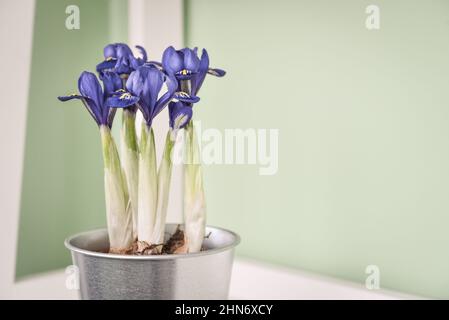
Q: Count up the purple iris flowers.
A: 5